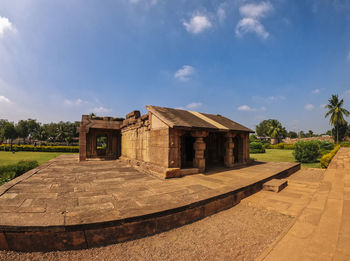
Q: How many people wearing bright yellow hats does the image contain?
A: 0